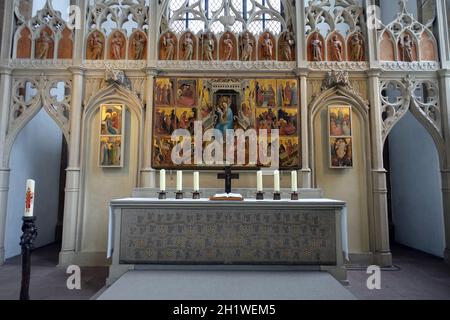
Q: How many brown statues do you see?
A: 15